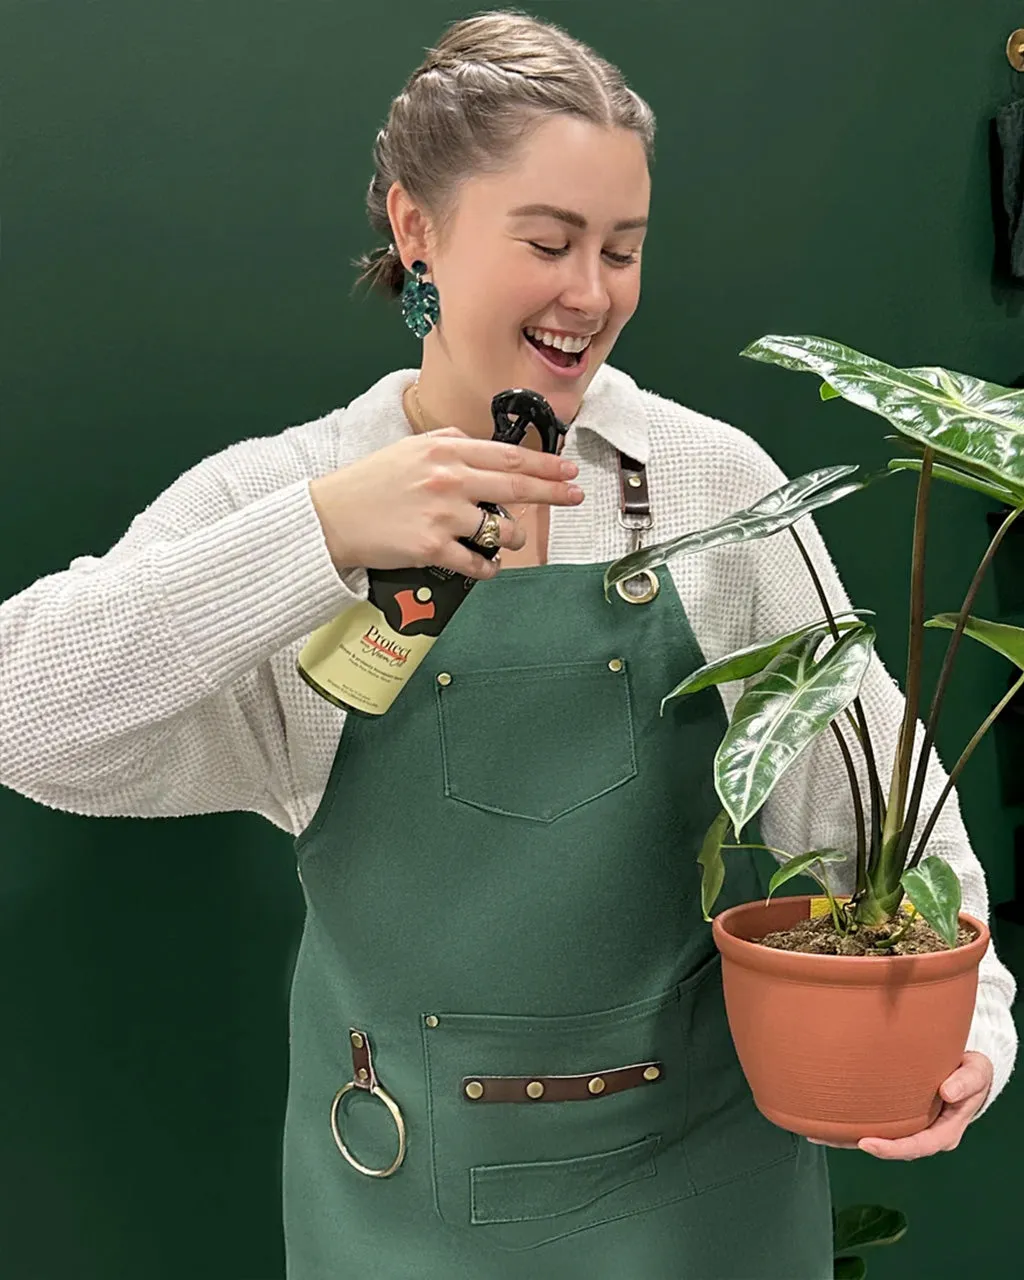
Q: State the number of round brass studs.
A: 10